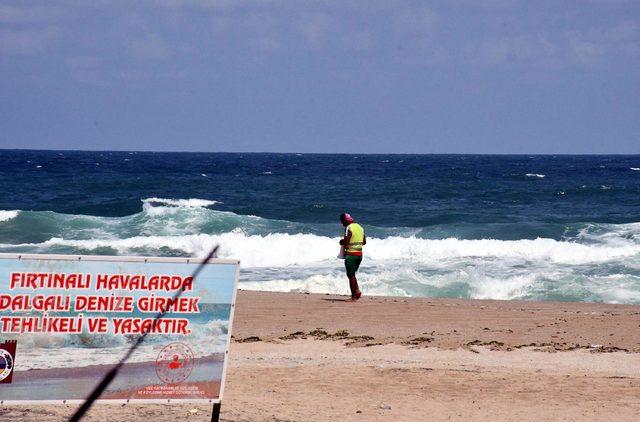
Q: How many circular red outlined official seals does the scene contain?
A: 1